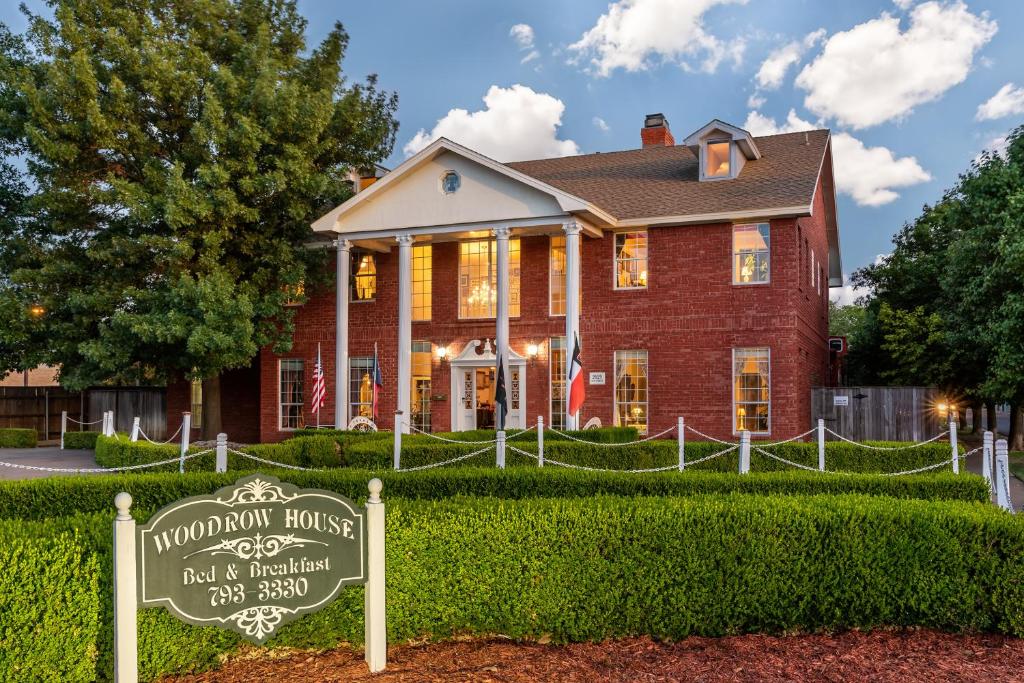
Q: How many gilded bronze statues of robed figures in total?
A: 0